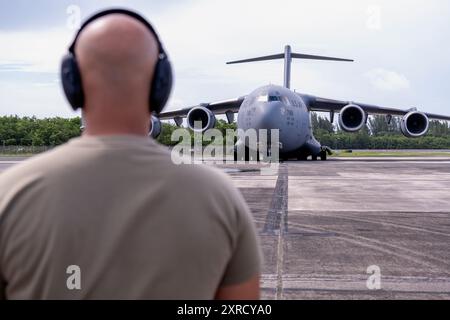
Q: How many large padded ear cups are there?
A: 2